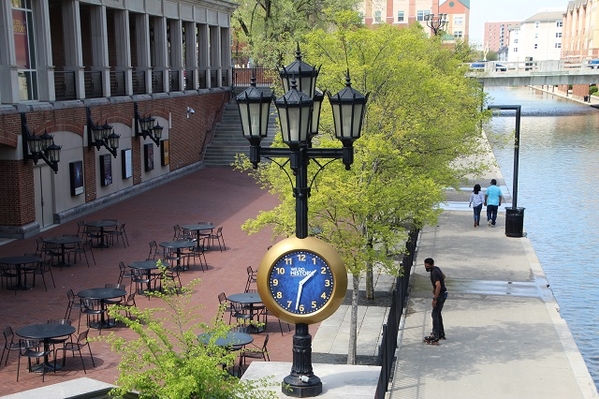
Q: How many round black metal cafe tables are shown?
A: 10